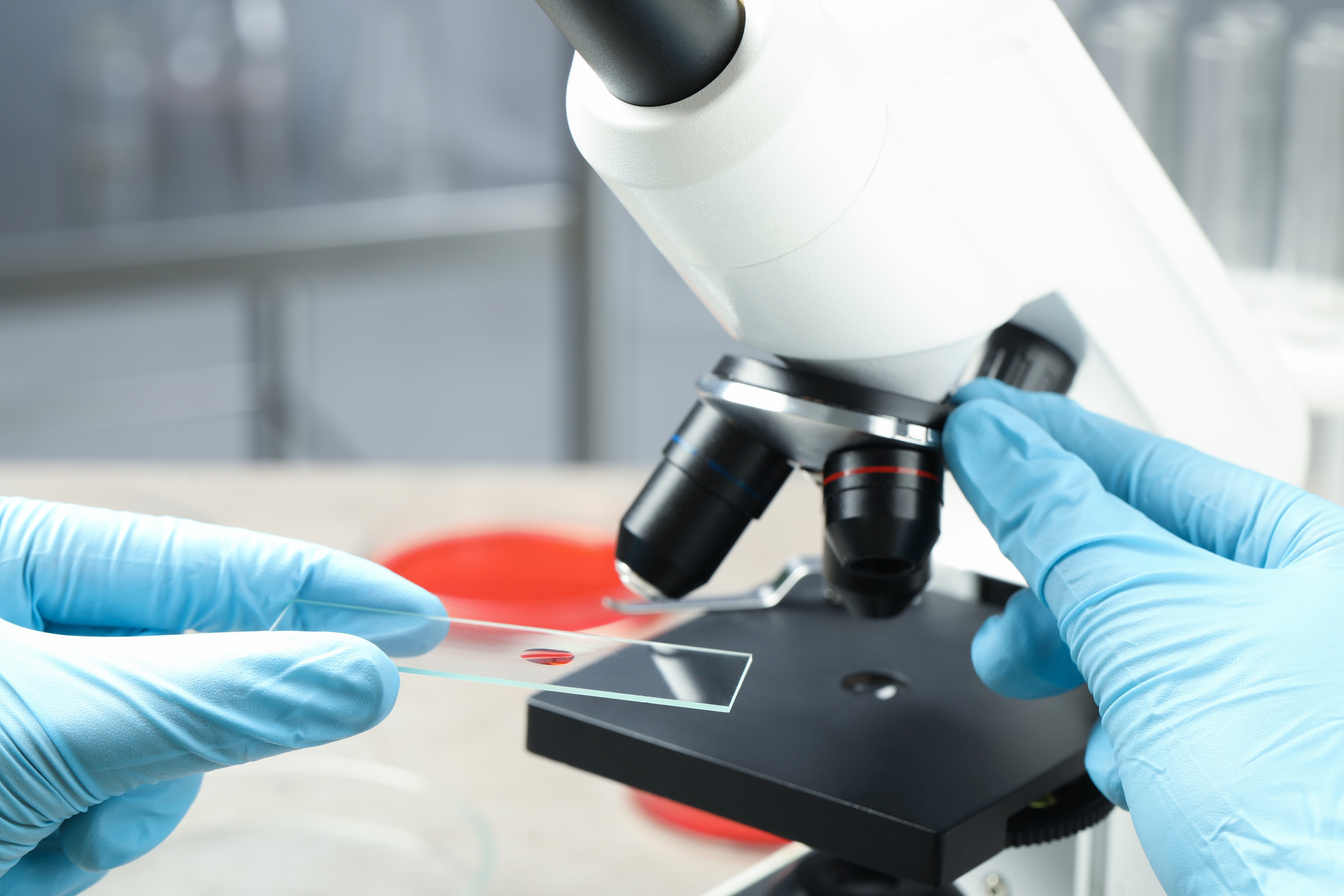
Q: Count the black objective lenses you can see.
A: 3